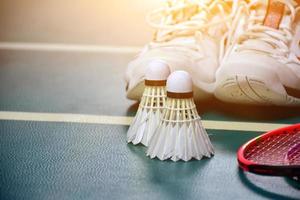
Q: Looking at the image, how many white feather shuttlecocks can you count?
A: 2